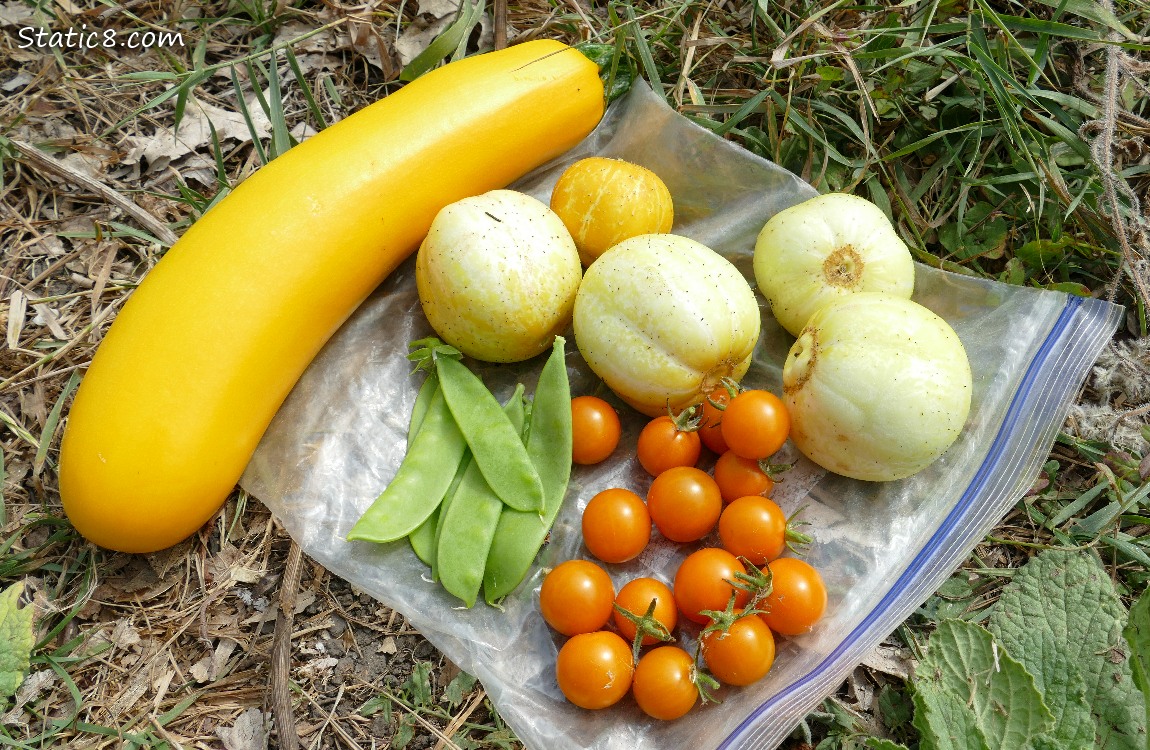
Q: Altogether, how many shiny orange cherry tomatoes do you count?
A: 15